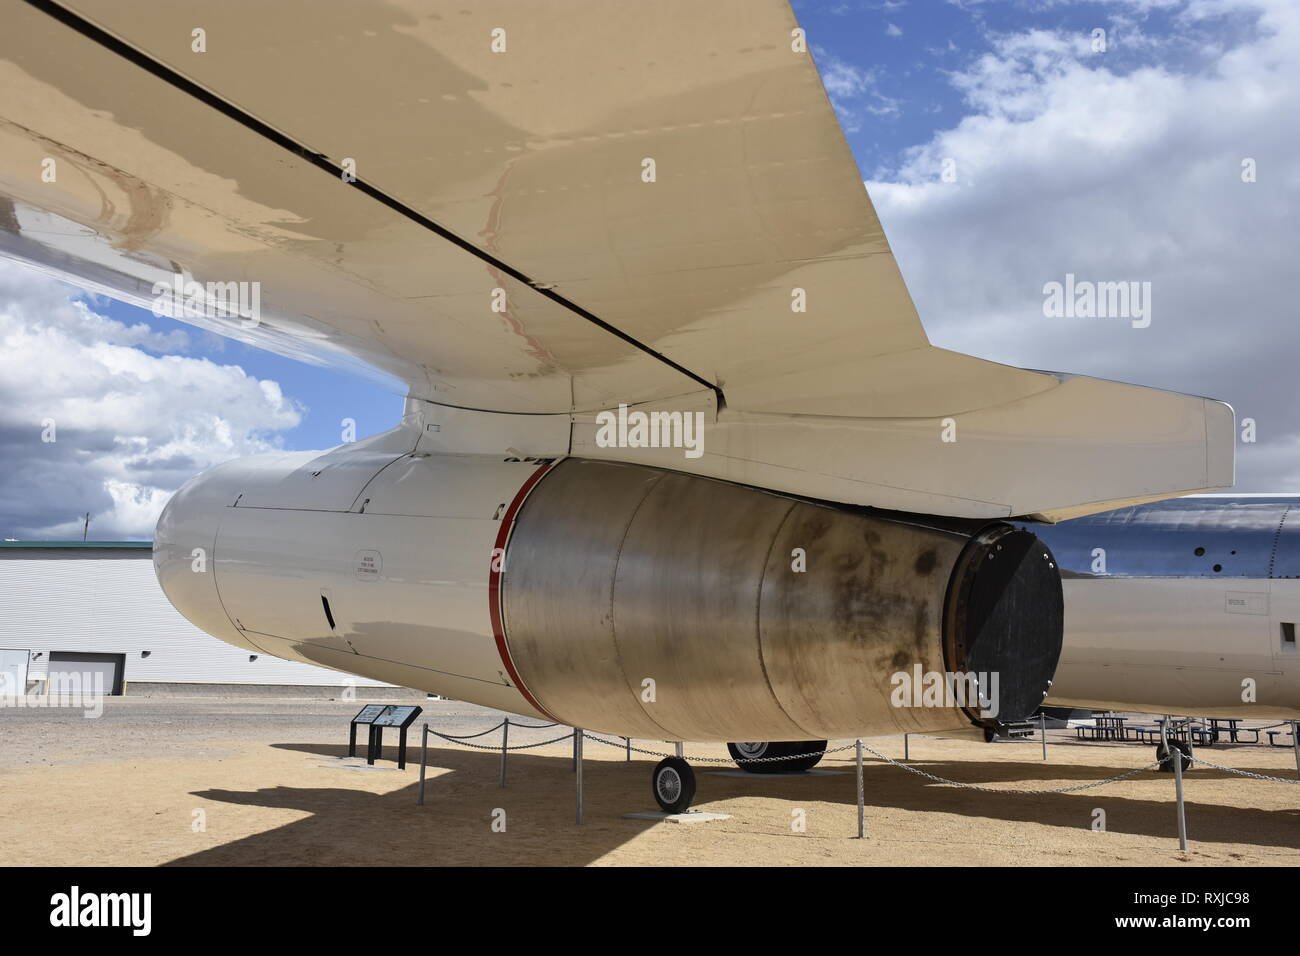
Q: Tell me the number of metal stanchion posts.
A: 11